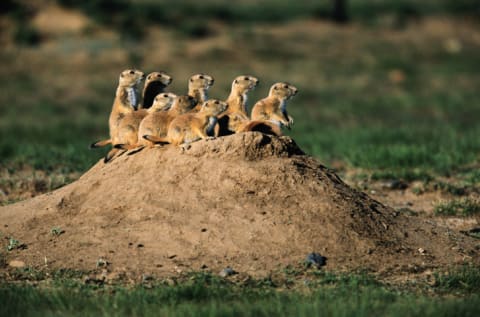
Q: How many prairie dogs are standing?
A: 5